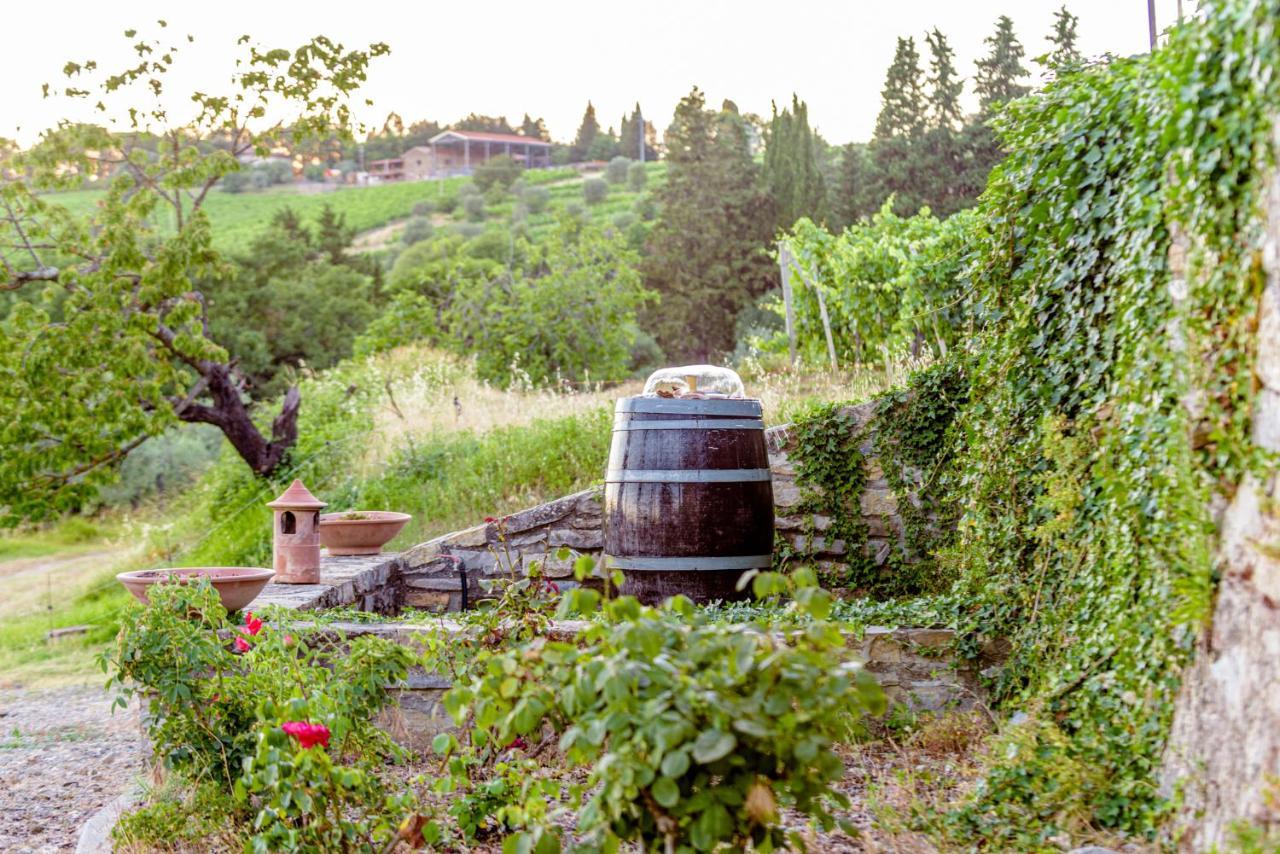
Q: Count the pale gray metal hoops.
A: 4